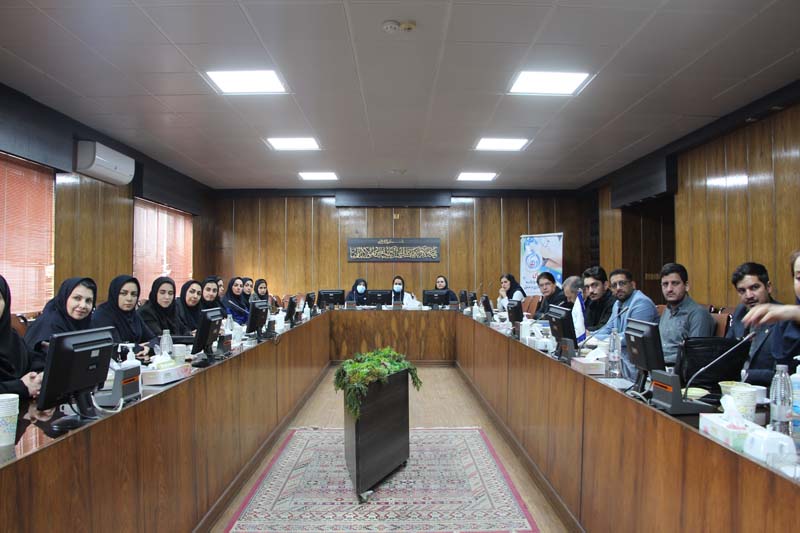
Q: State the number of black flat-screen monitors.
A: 14